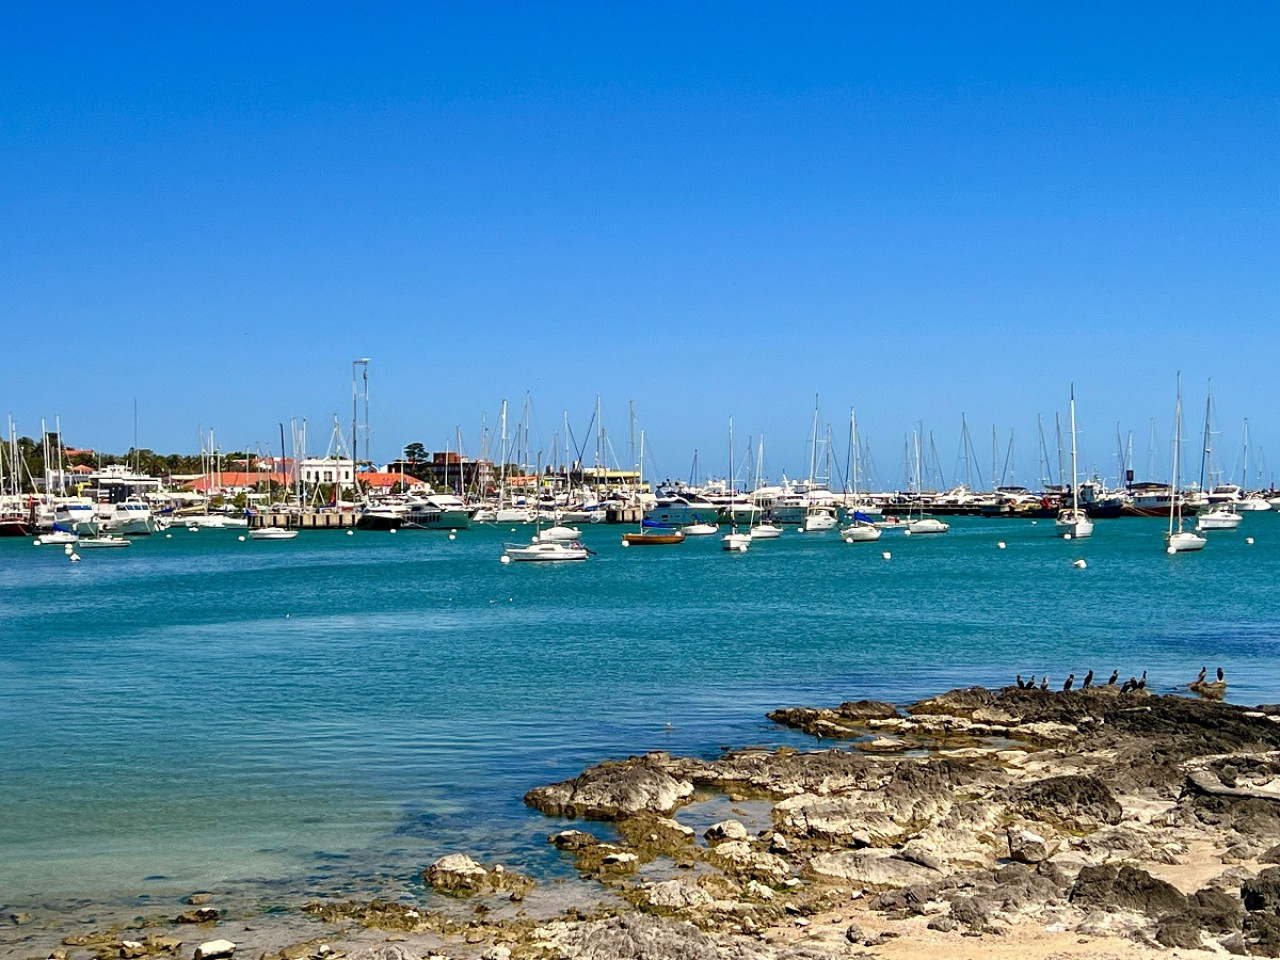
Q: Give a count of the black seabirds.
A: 11